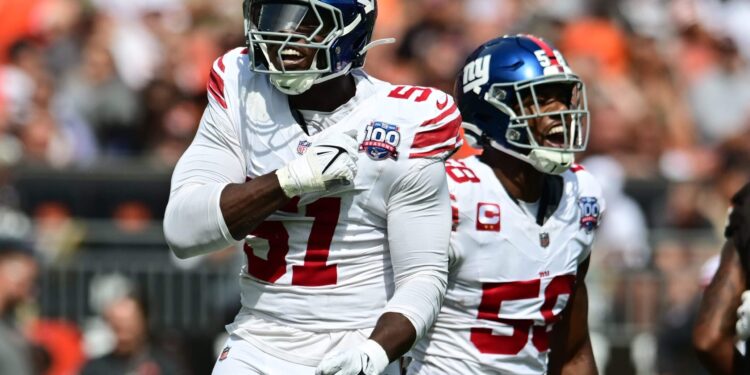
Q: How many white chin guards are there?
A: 2